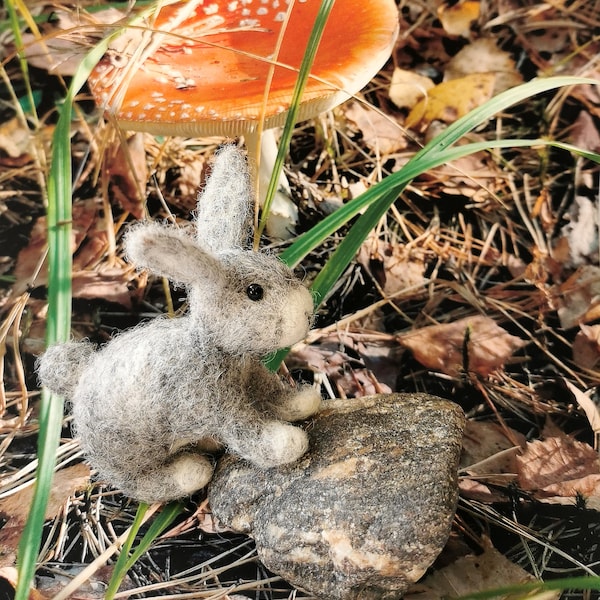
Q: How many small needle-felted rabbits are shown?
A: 1